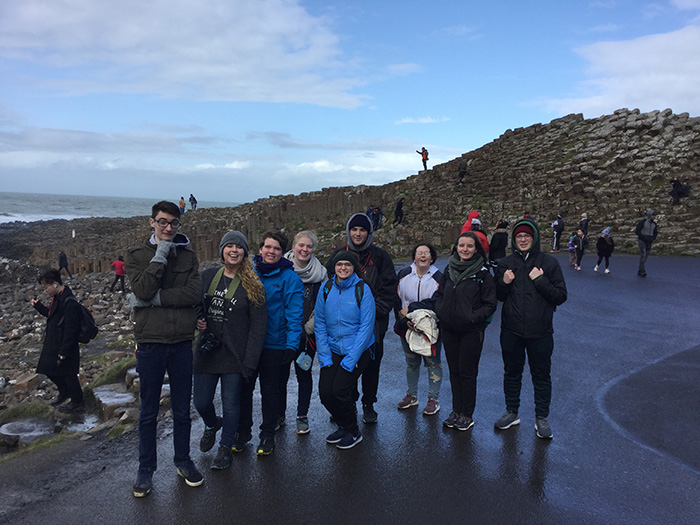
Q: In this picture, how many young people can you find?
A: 9